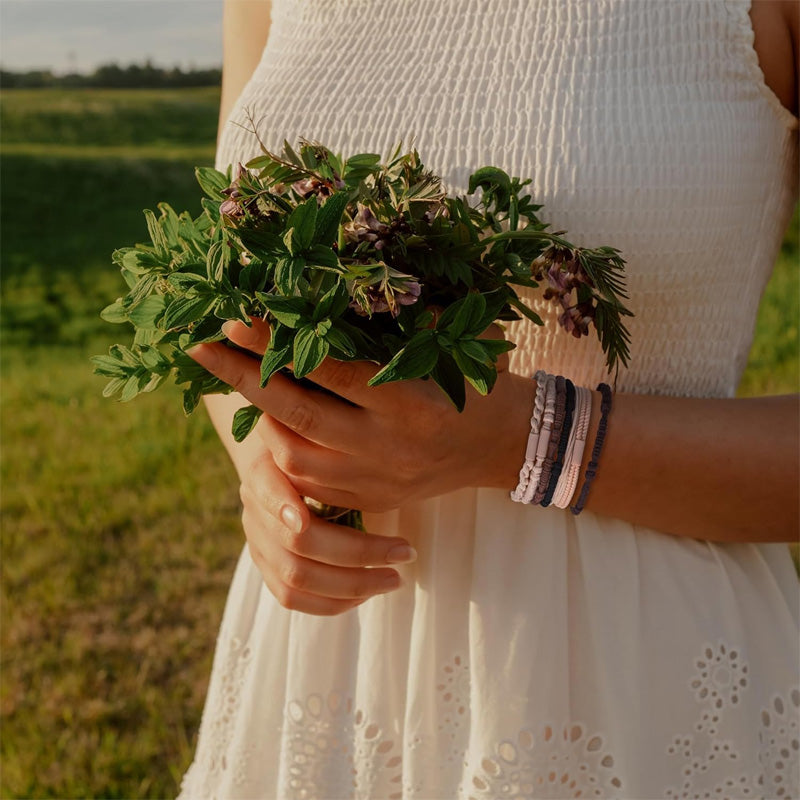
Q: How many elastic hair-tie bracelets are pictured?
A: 6